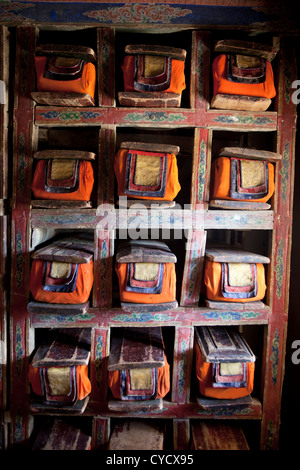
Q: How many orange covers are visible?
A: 12